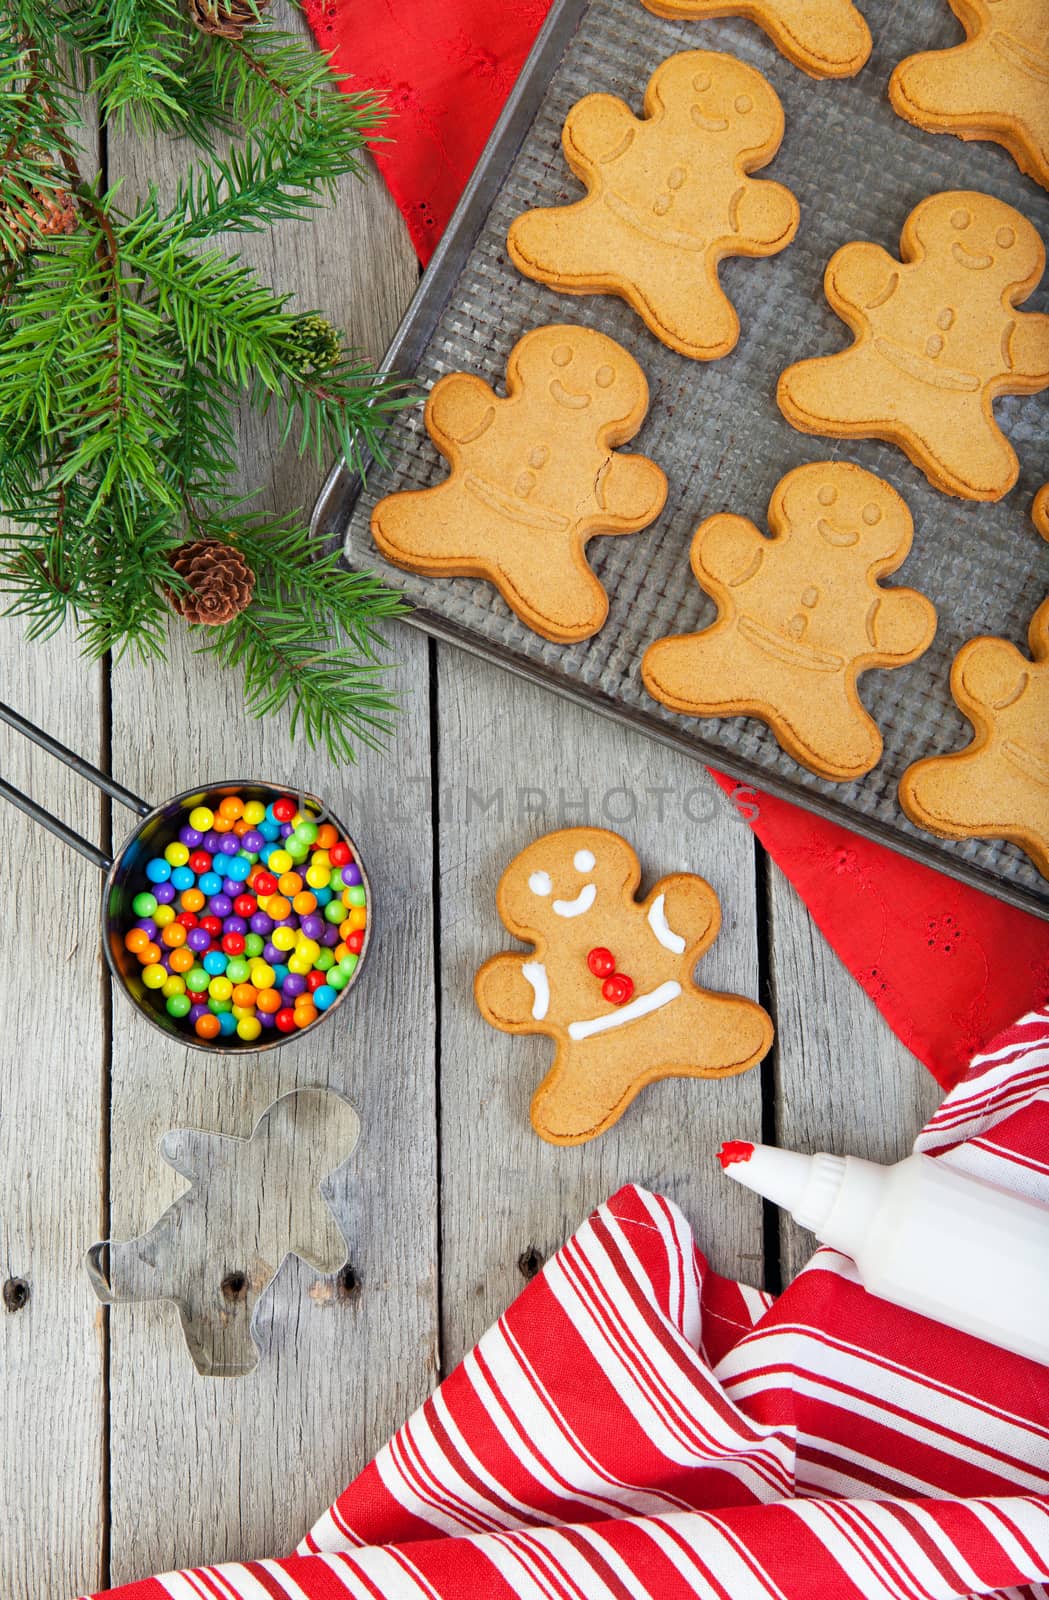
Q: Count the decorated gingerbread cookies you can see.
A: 1